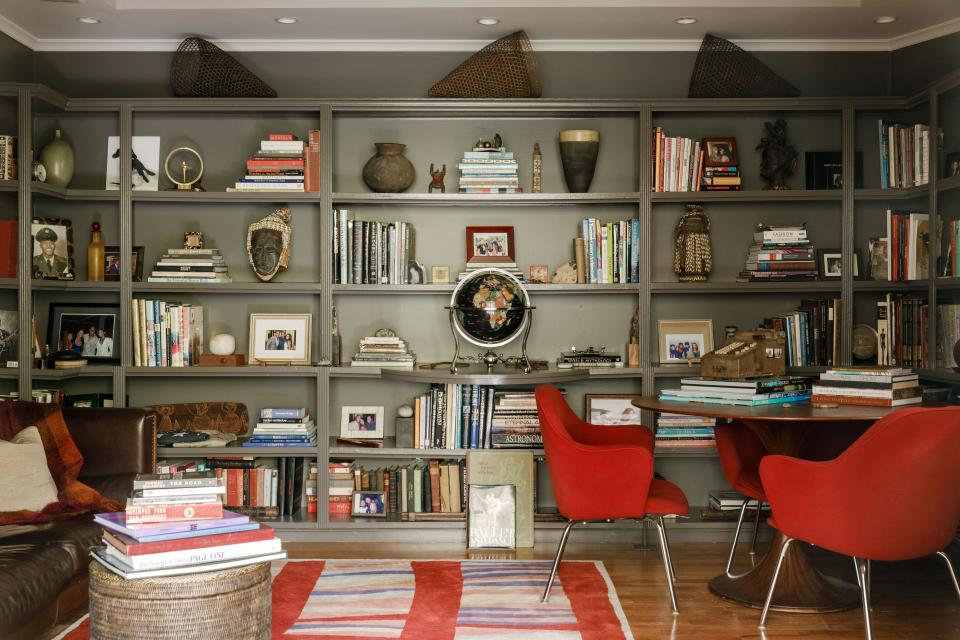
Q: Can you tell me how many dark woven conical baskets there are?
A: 3